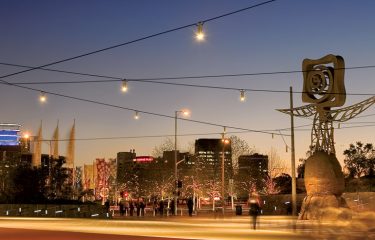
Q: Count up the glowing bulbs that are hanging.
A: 5